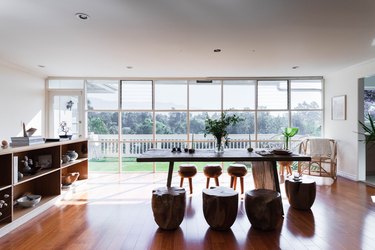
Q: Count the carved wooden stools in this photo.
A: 4